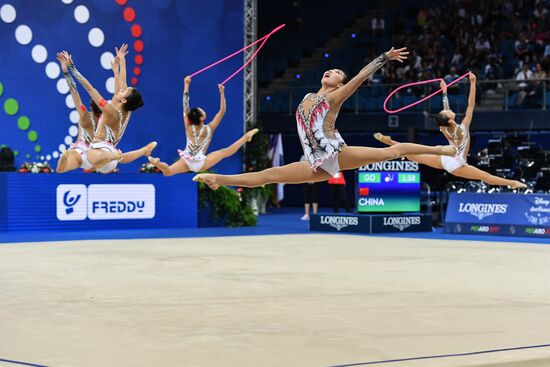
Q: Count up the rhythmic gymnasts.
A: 5